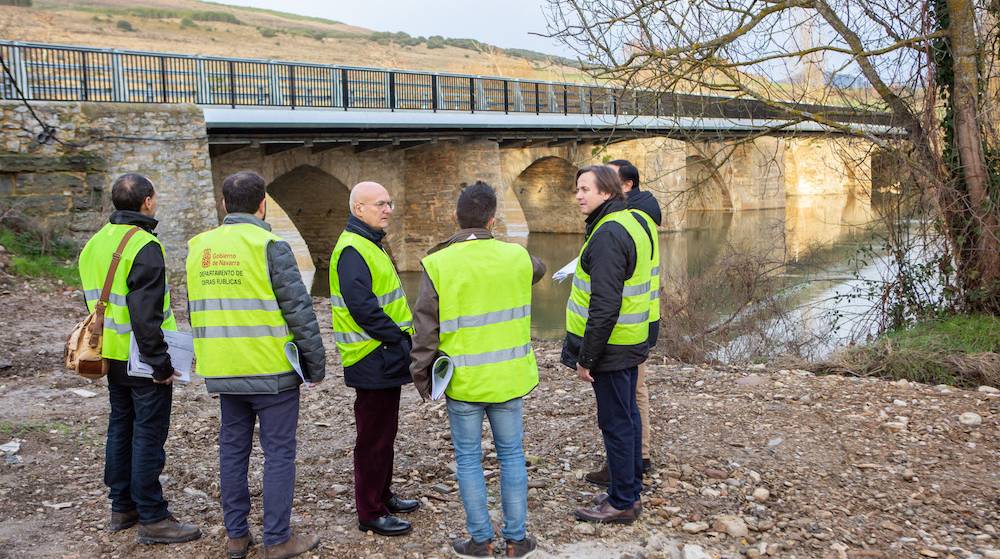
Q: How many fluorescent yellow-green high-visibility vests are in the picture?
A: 6